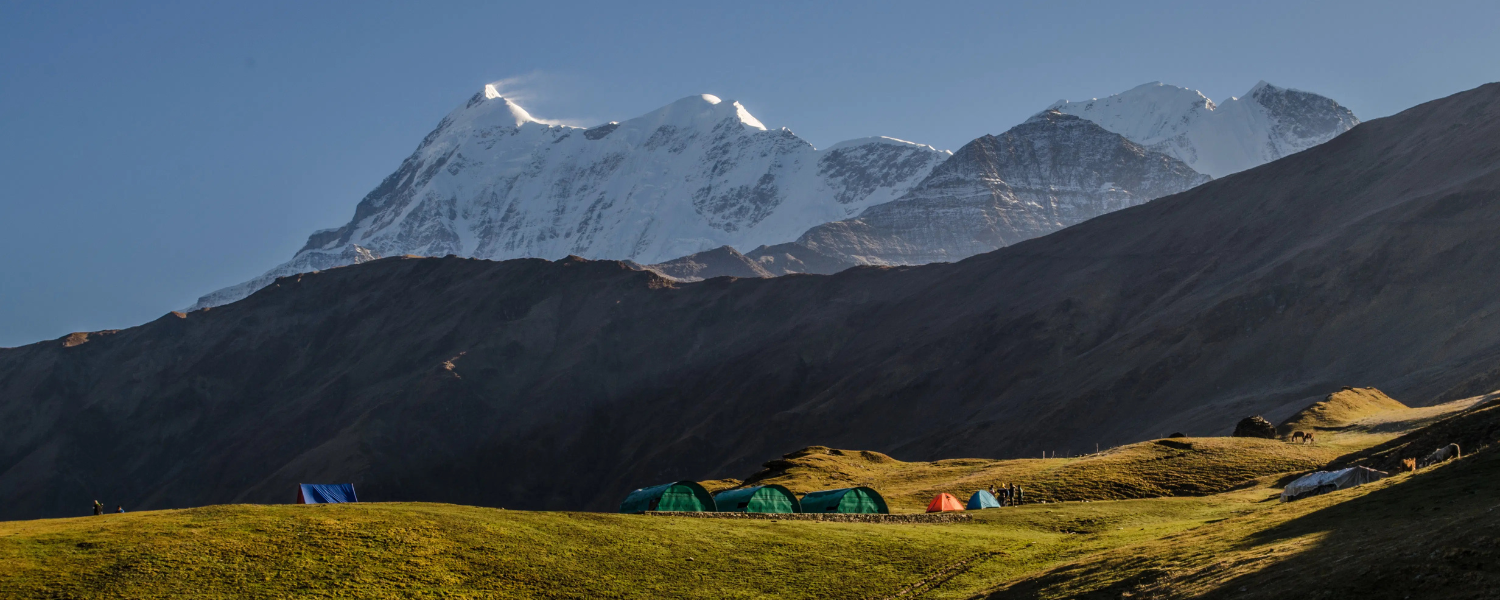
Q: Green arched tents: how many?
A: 3